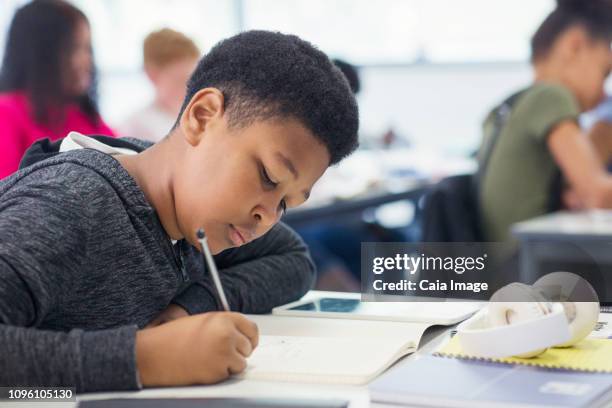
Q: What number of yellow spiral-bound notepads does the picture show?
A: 1